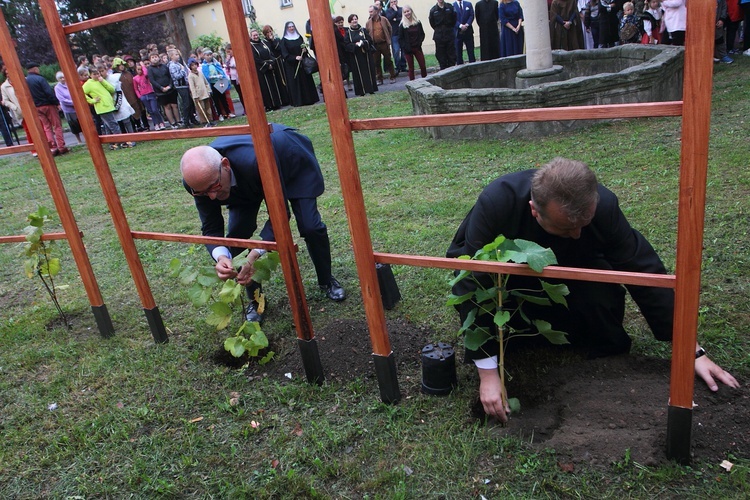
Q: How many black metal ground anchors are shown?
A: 5